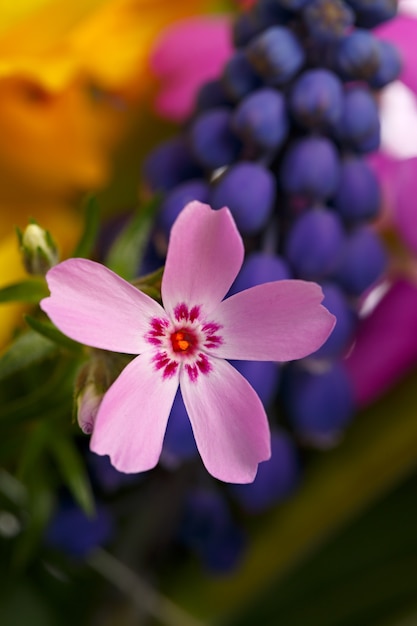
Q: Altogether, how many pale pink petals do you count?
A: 5